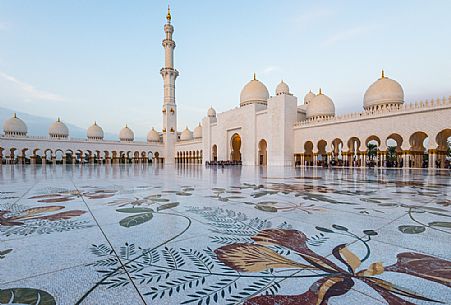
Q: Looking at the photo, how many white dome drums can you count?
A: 13